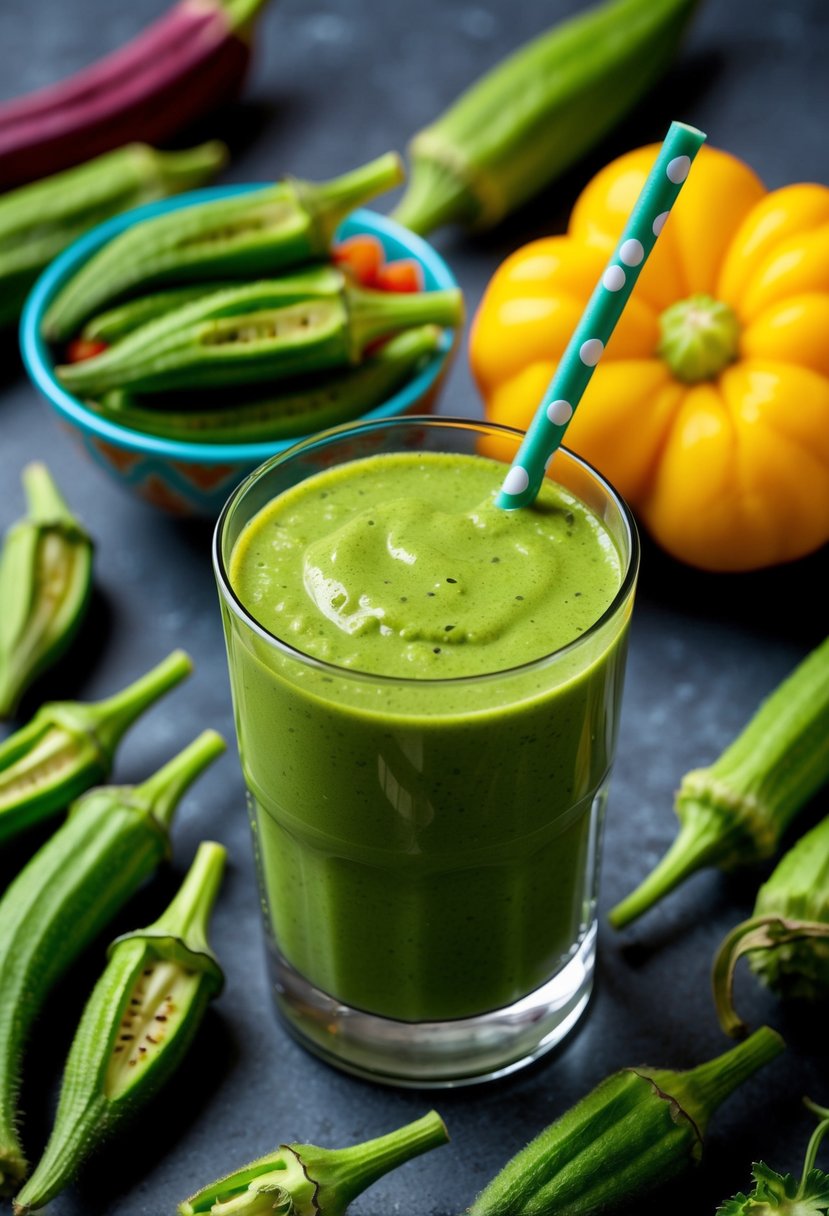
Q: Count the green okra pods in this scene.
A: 14